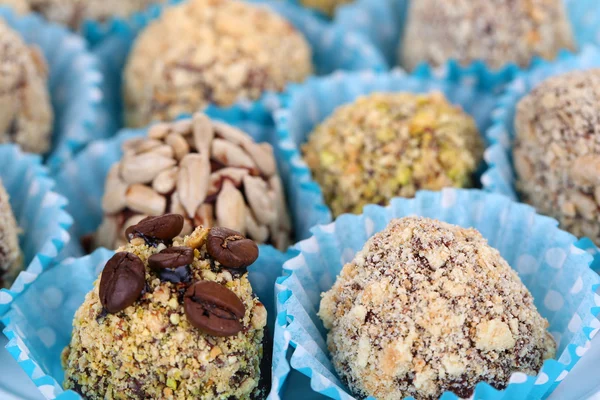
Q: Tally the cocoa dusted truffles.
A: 0